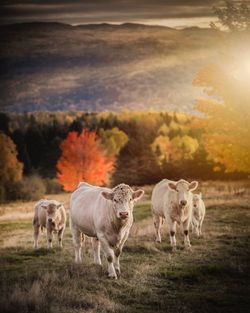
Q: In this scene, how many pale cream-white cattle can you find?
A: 4